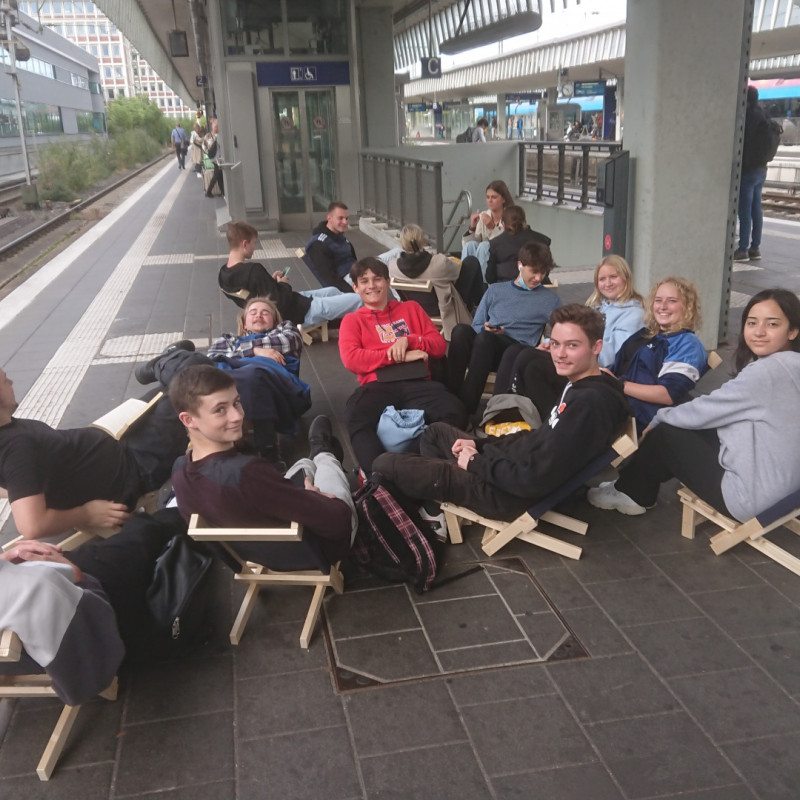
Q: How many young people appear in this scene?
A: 15